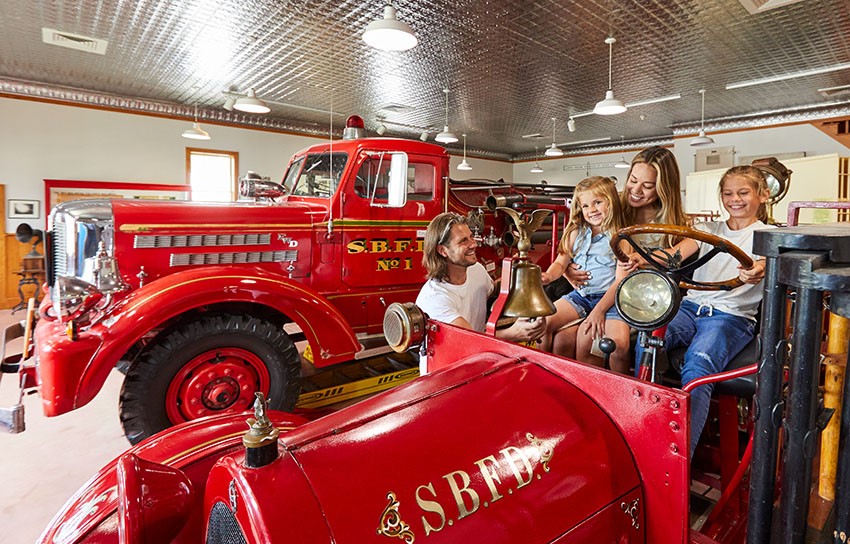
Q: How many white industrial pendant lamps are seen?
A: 10